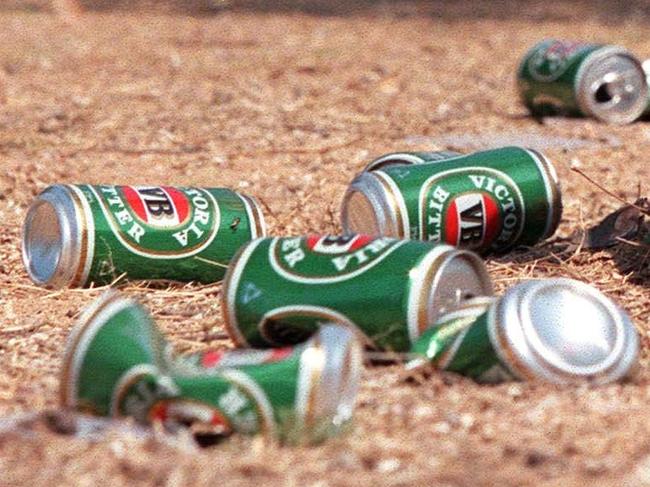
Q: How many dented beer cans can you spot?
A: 2